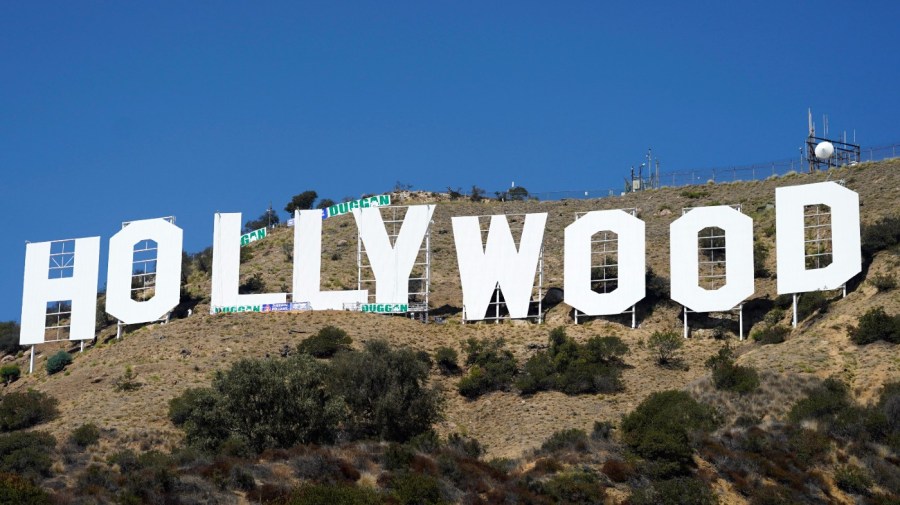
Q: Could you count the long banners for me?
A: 4